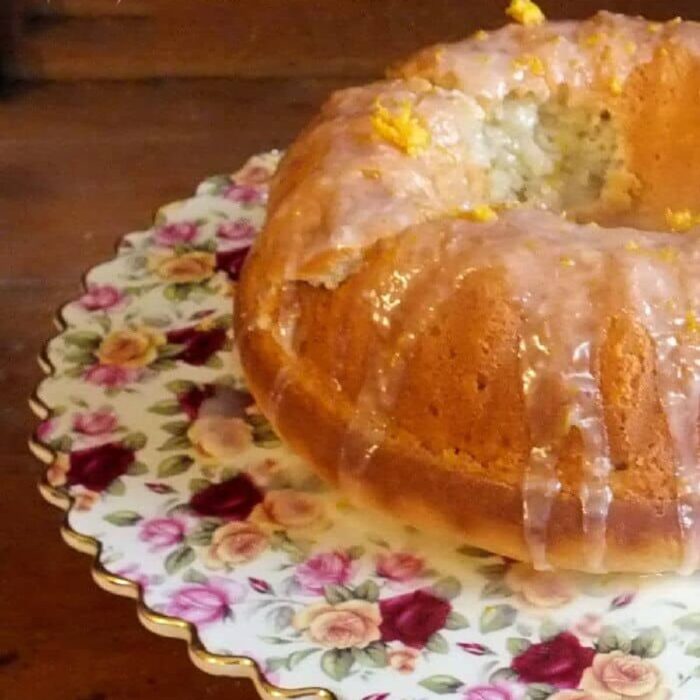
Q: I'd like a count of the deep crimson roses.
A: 7